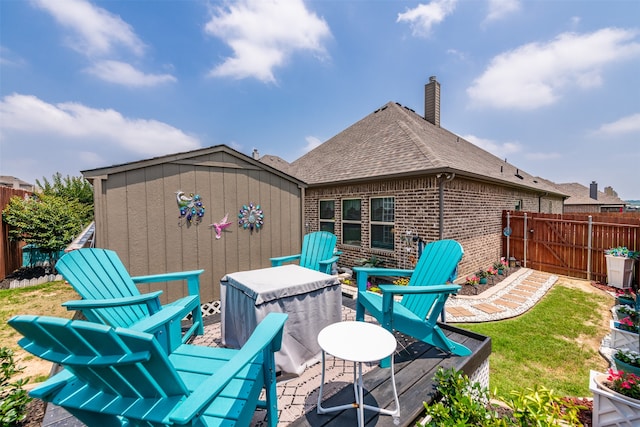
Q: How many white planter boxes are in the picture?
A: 3